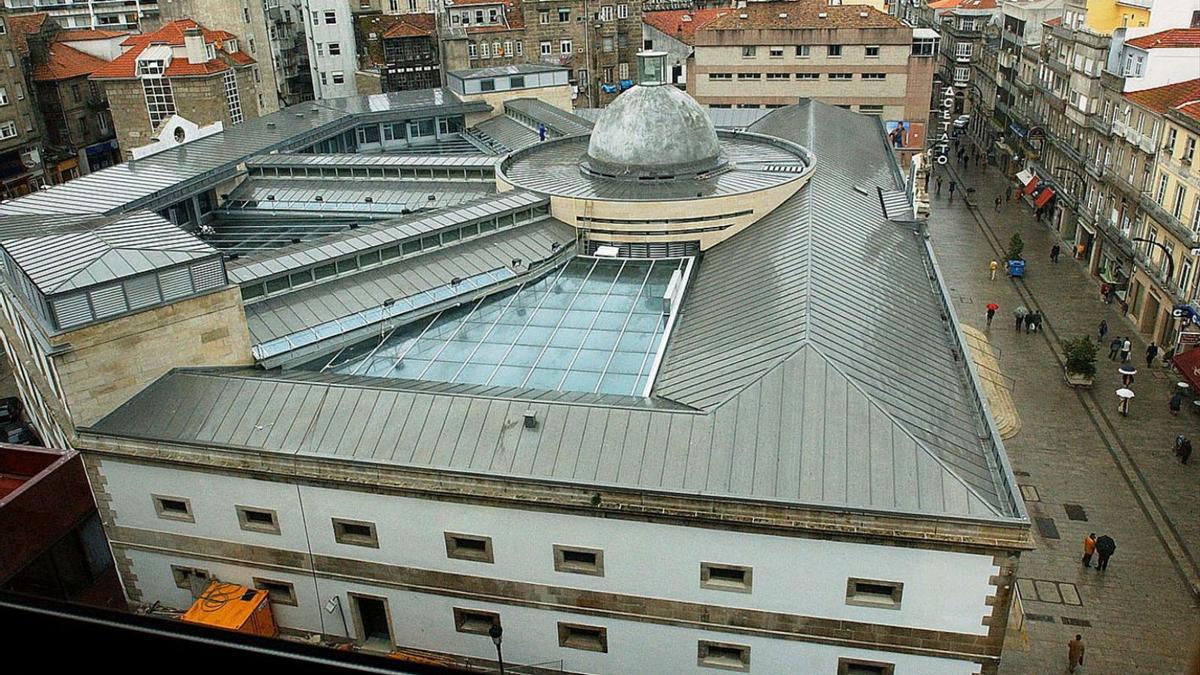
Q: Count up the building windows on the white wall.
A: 13